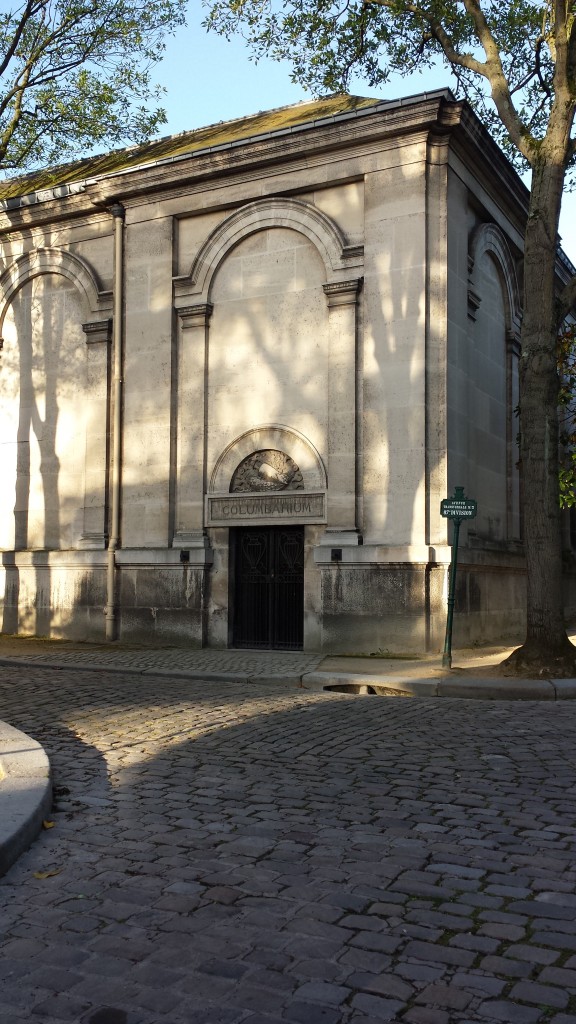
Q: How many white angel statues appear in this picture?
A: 0